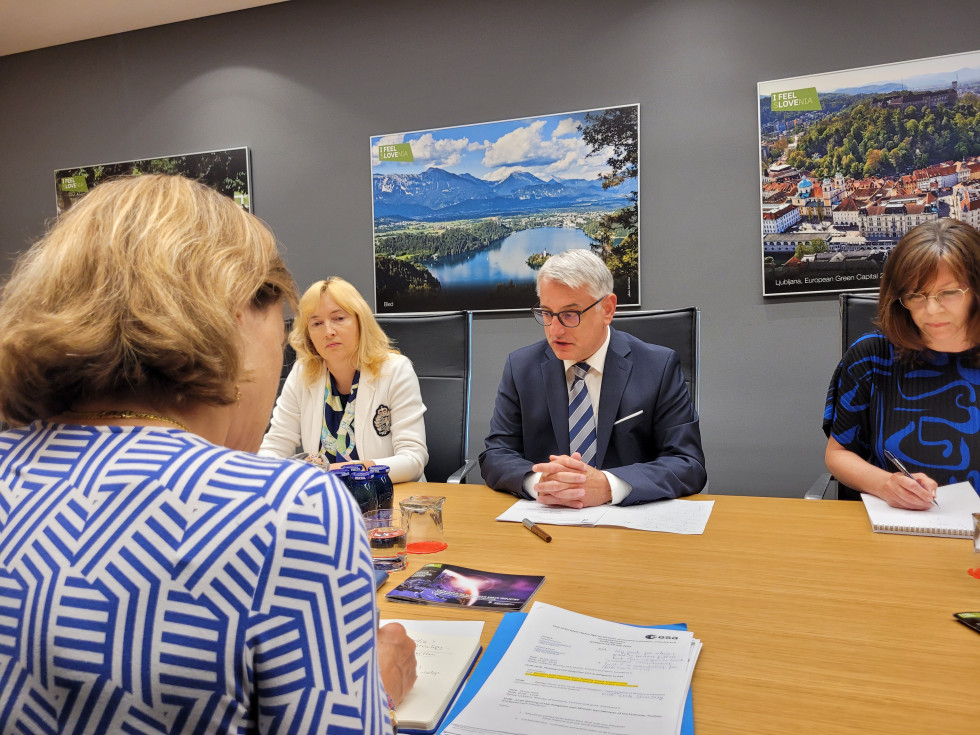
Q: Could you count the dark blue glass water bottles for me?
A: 4